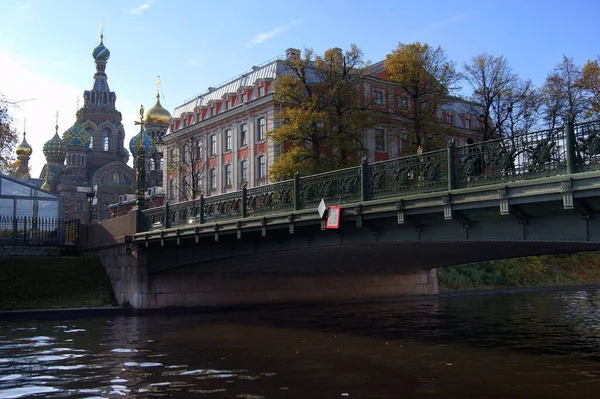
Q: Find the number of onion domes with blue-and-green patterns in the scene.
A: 4